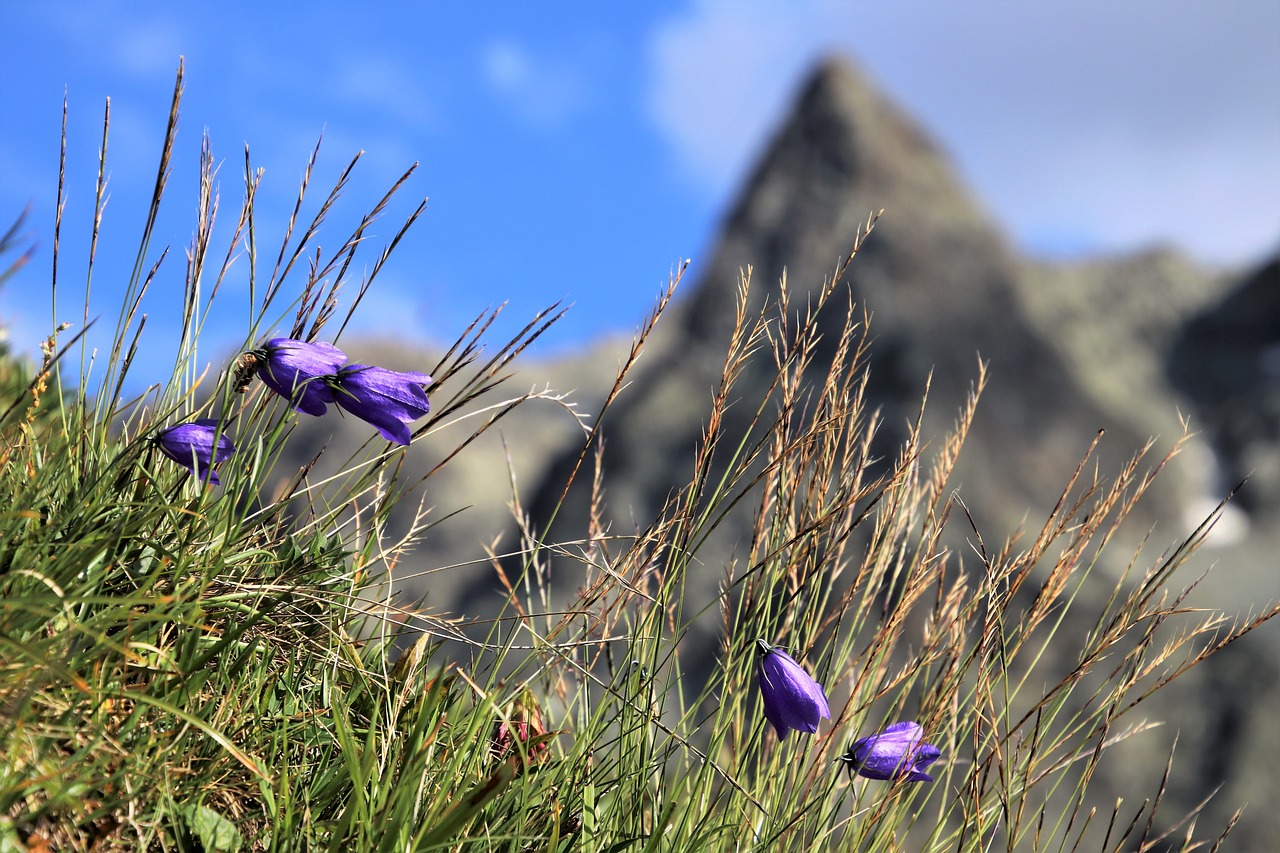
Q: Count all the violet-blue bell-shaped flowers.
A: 5